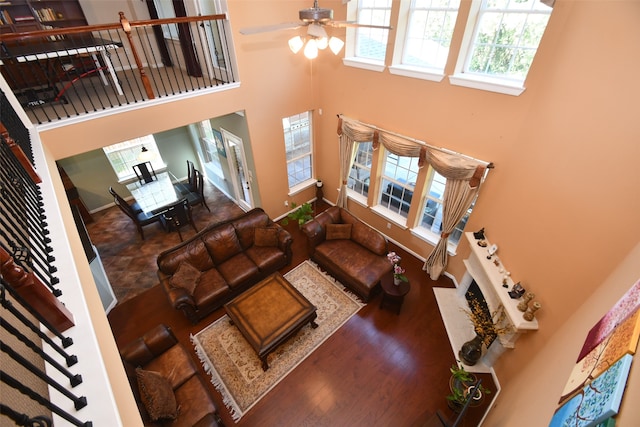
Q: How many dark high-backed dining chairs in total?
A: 6